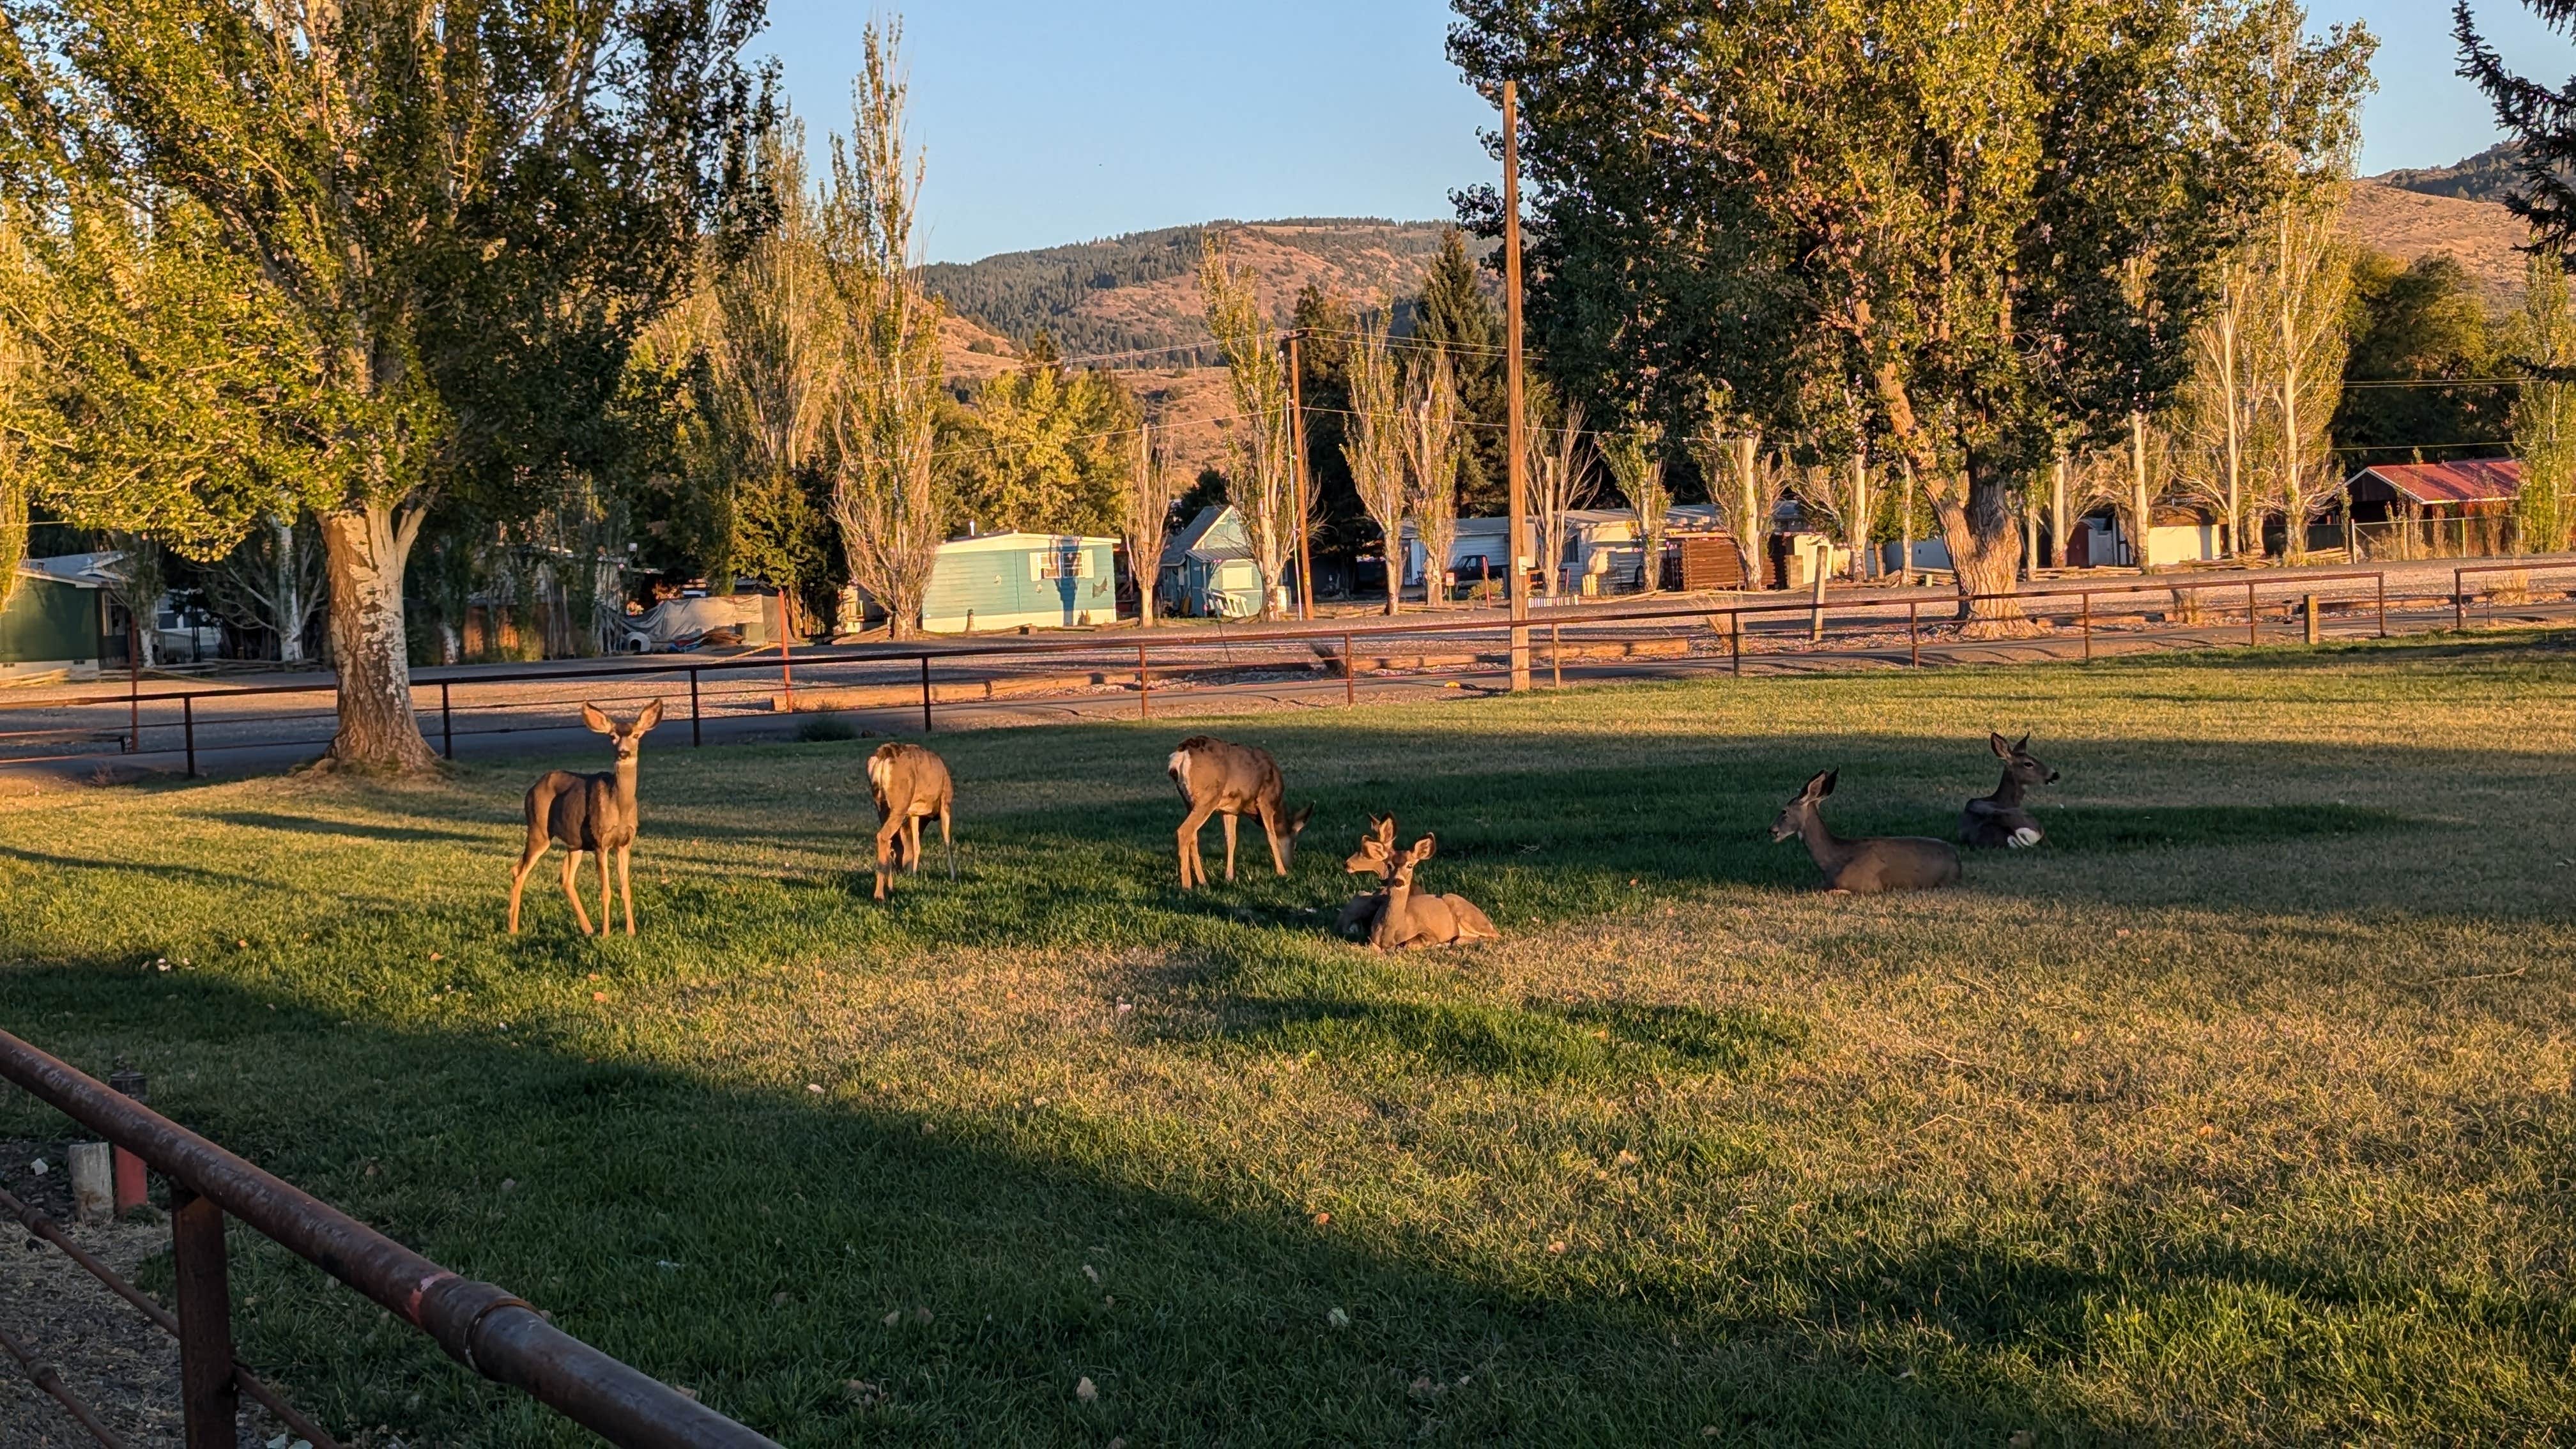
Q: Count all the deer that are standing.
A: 3